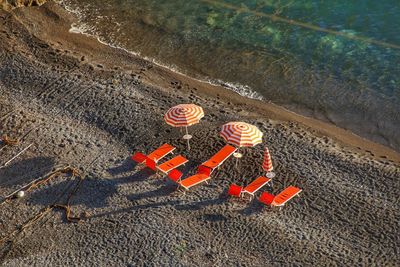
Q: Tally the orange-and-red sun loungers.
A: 6